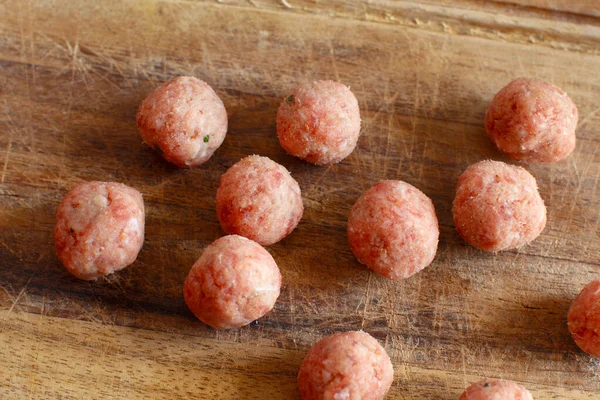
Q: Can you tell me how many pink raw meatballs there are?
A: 11